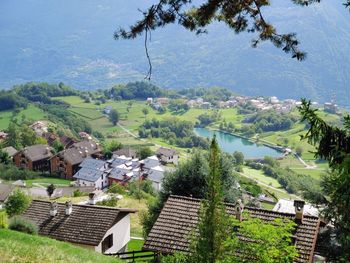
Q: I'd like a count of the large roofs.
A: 2